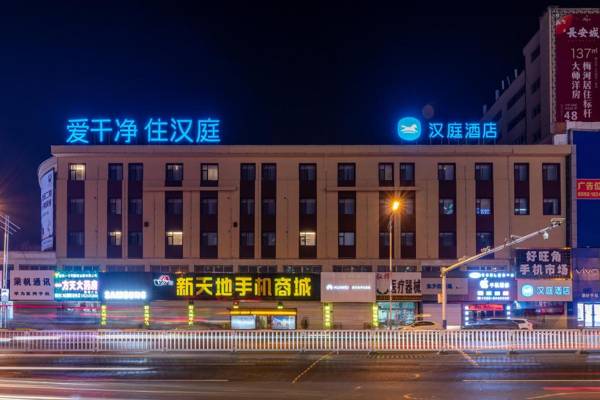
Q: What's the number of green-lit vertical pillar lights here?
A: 5